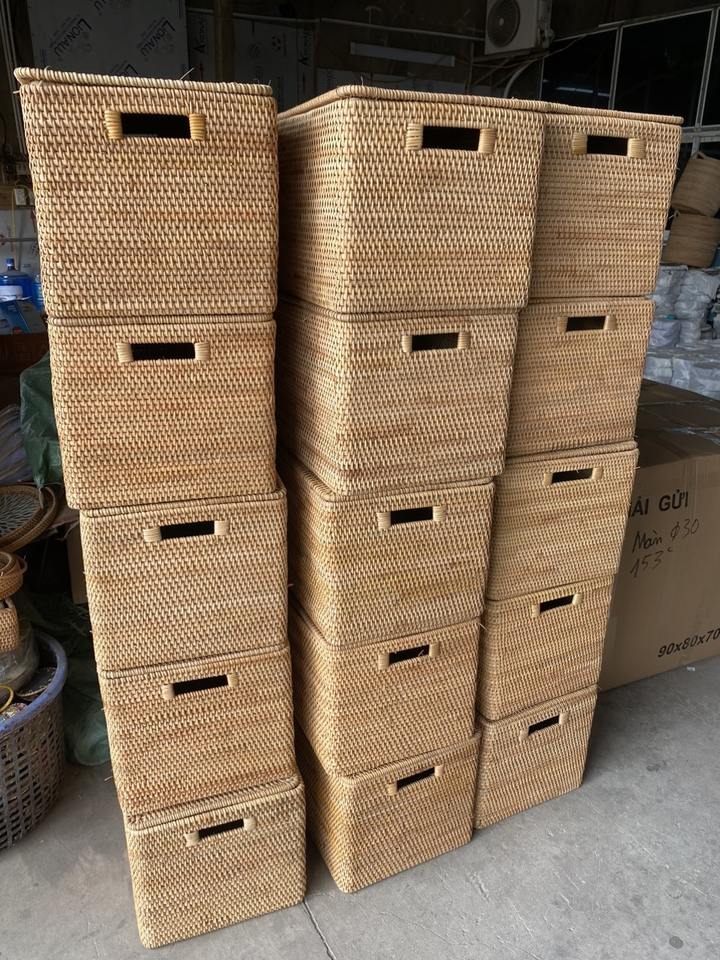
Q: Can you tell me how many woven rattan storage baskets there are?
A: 15